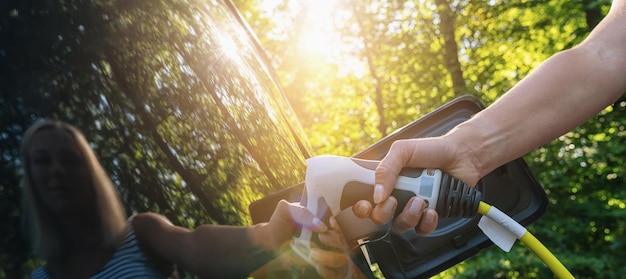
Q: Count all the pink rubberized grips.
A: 0